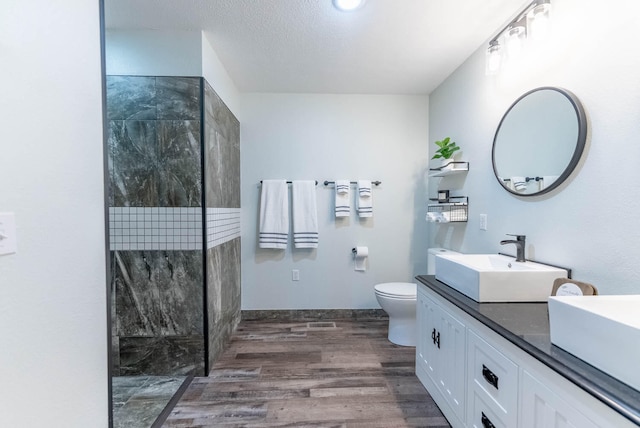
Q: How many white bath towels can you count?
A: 2